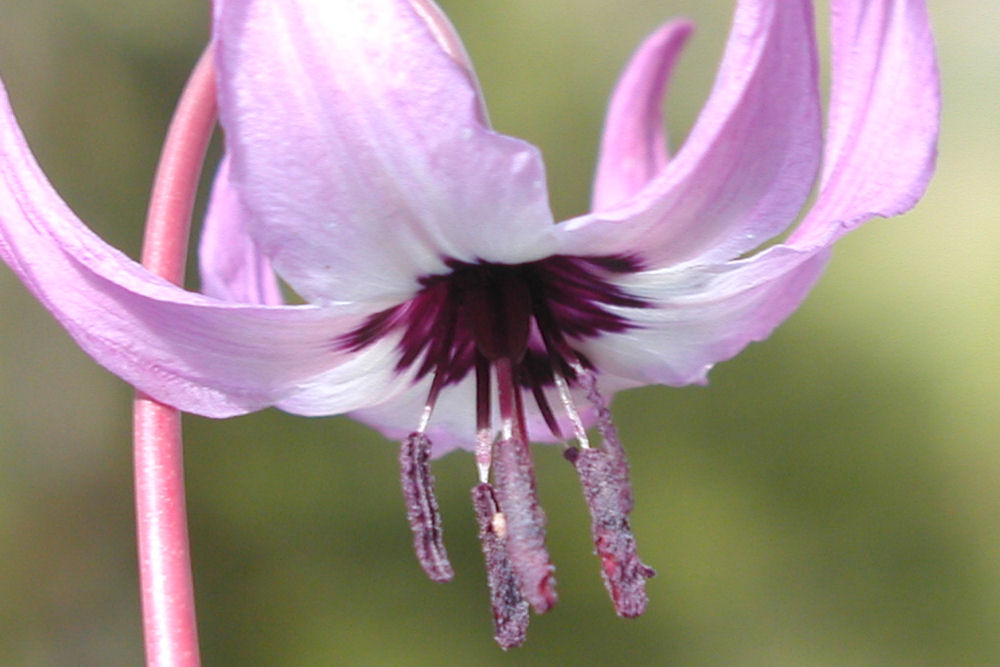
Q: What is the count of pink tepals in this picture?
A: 6